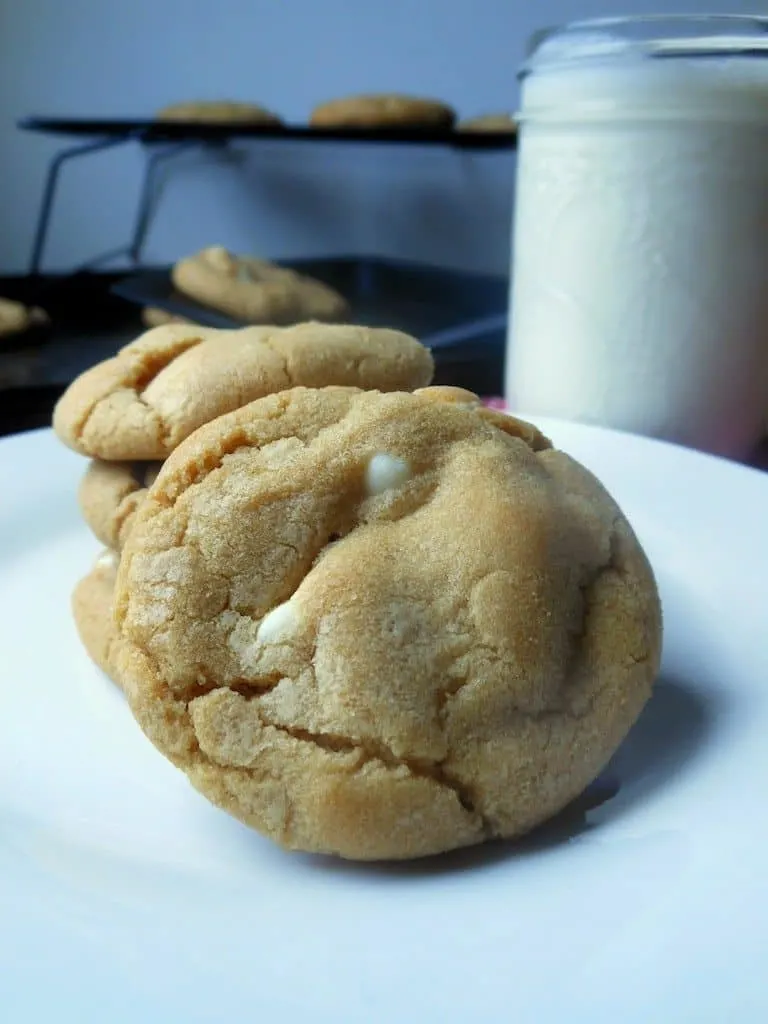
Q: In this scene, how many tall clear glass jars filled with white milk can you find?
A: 1